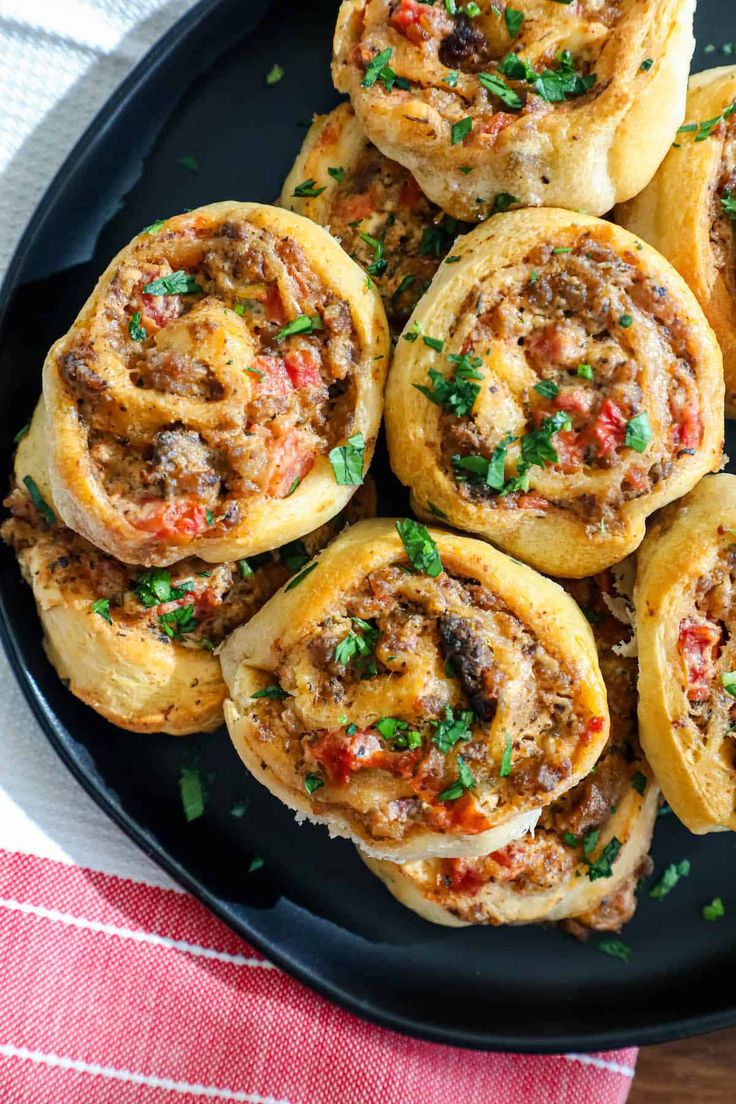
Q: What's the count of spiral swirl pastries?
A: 9